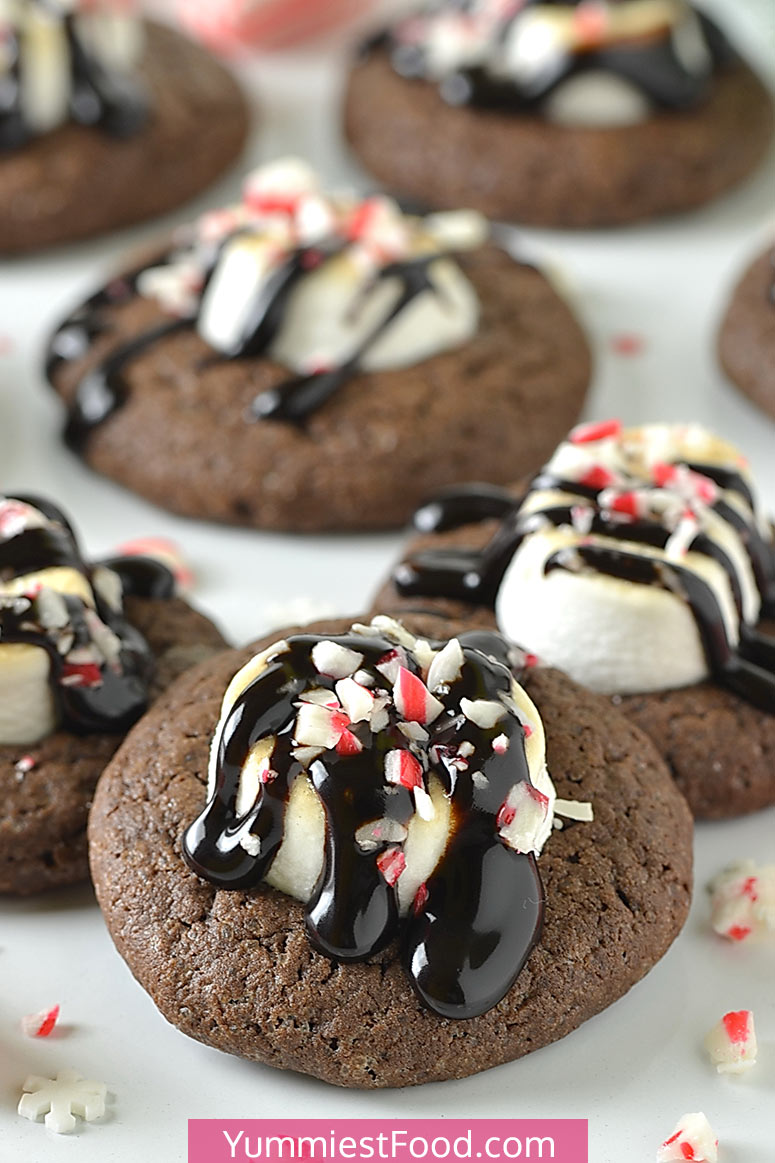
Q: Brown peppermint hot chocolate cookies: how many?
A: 7